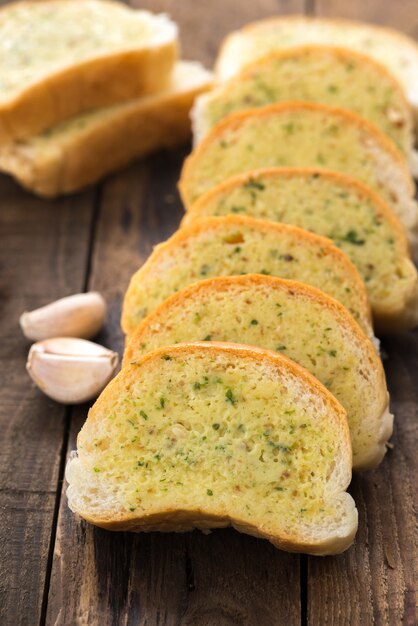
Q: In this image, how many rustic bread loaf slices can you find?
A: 9